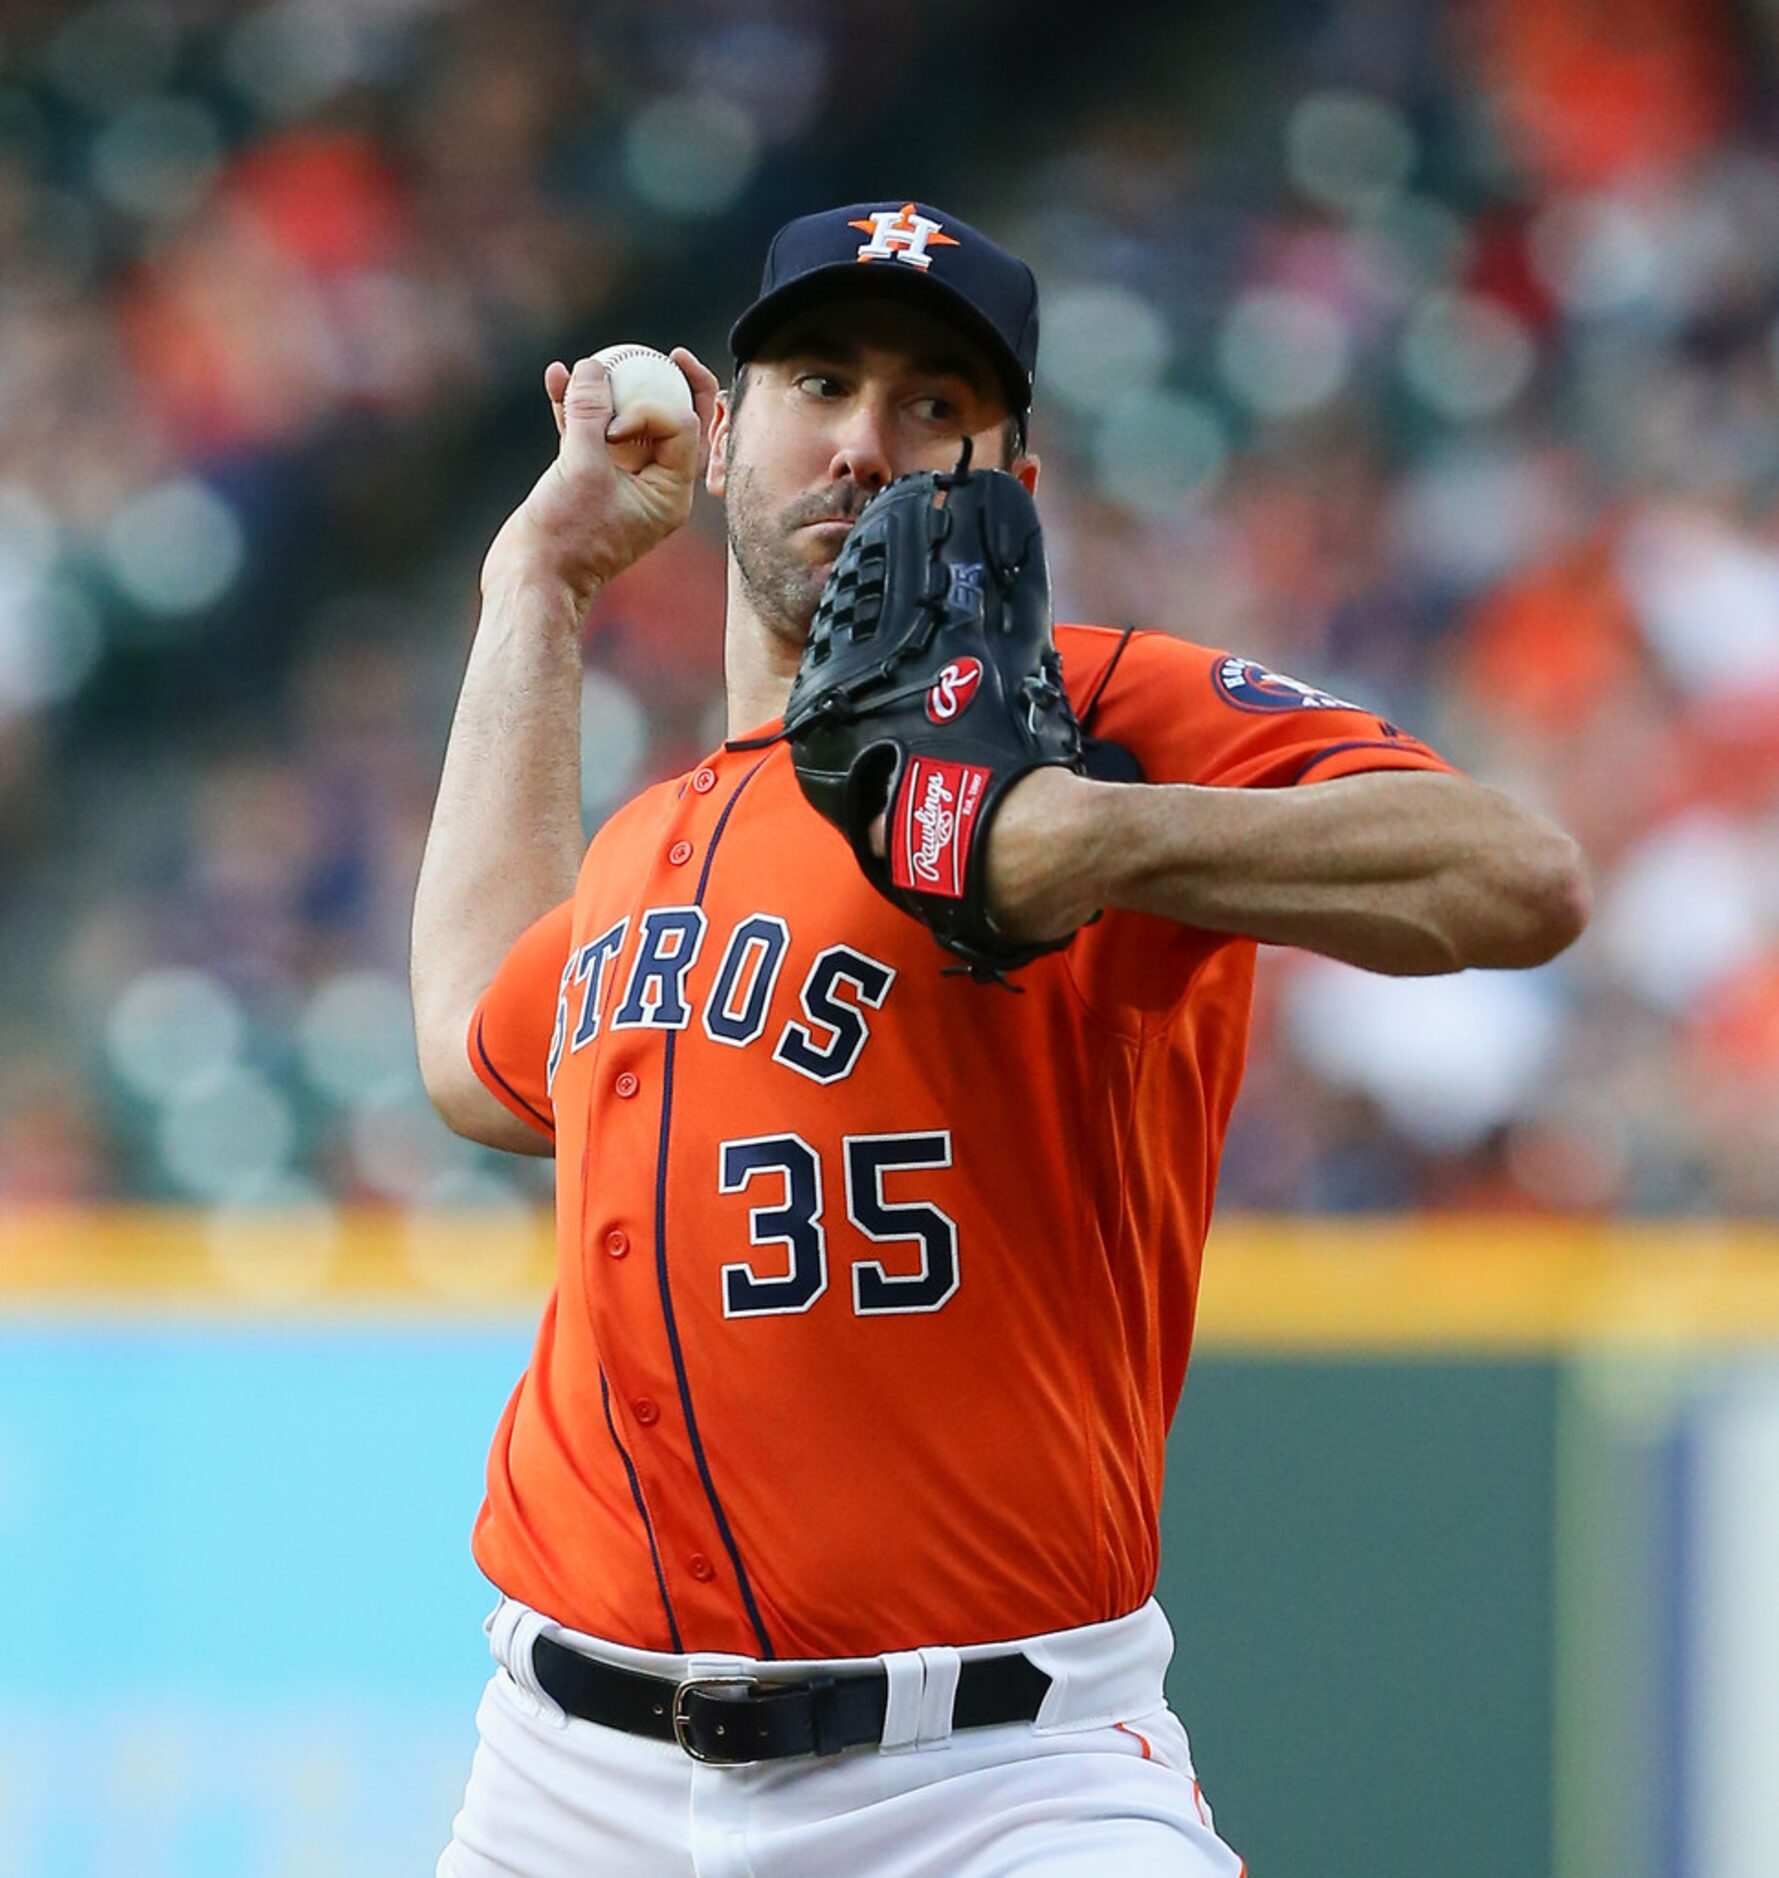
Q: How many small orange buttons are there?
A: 6